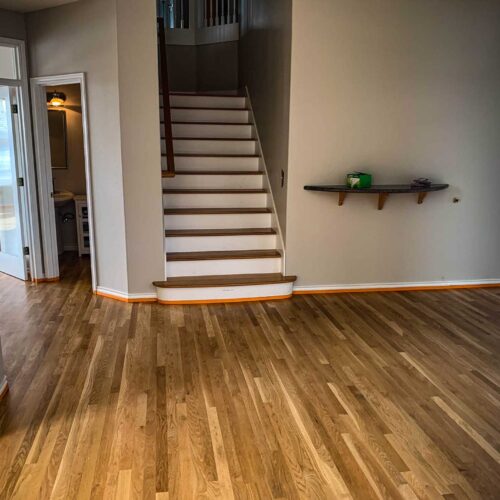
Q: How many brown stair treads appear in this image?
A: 11